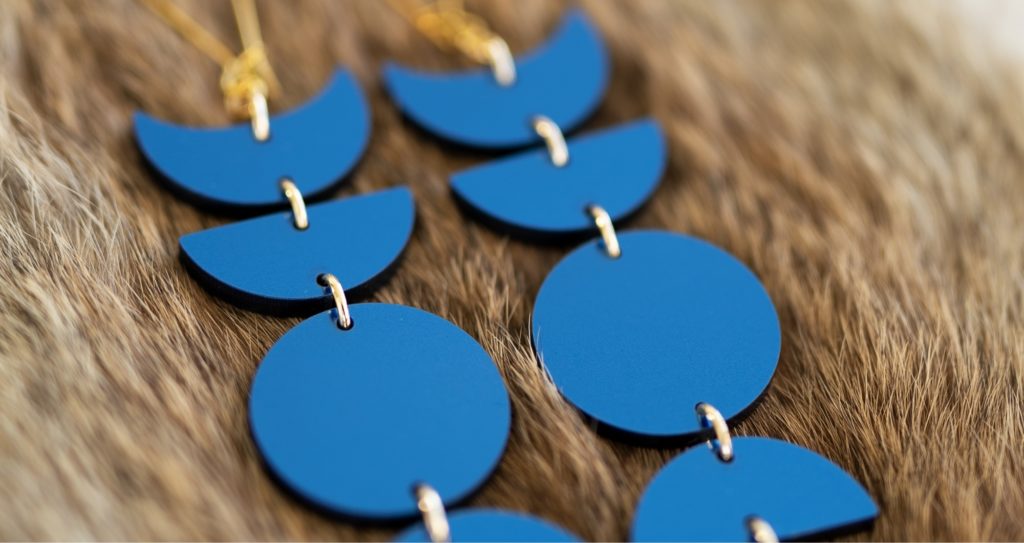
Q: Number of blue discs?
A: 2